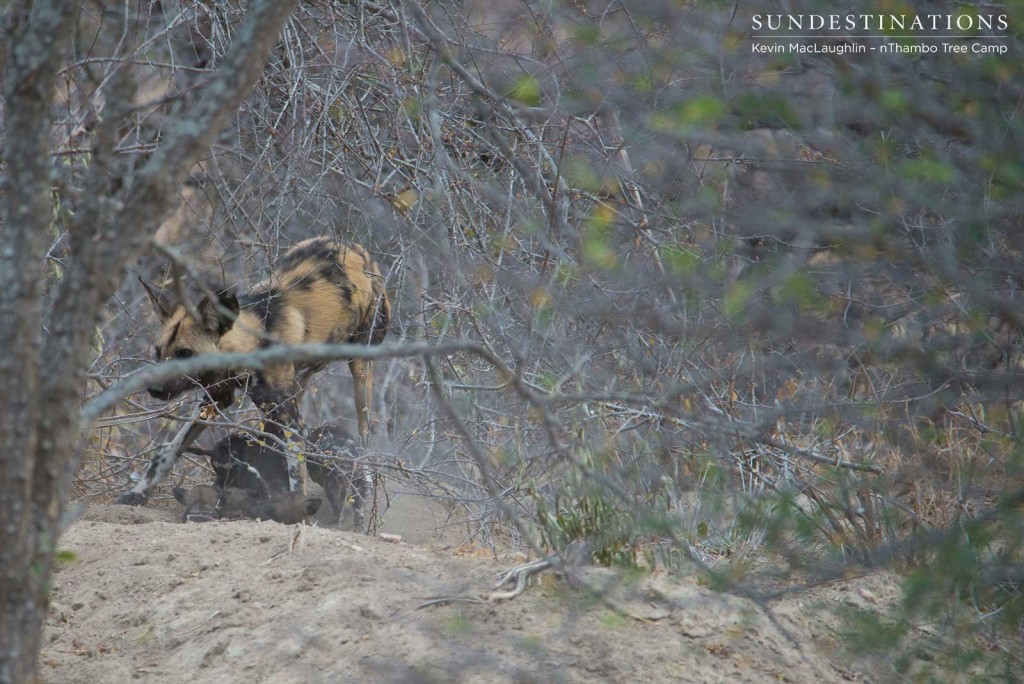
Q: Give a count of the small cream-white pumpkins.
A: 0